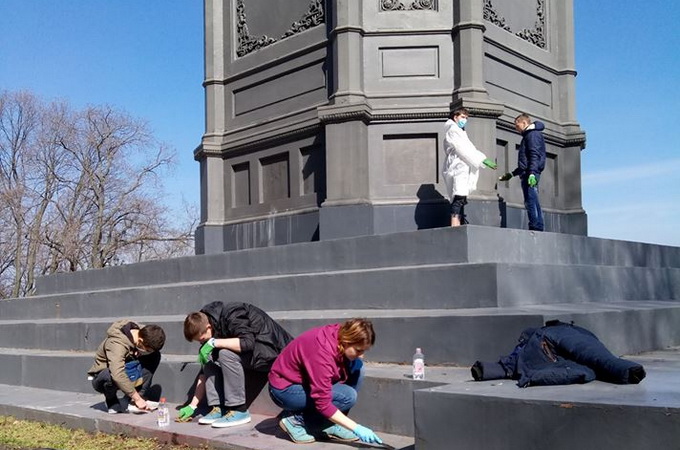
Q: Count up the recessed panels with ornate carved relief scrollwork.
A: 3